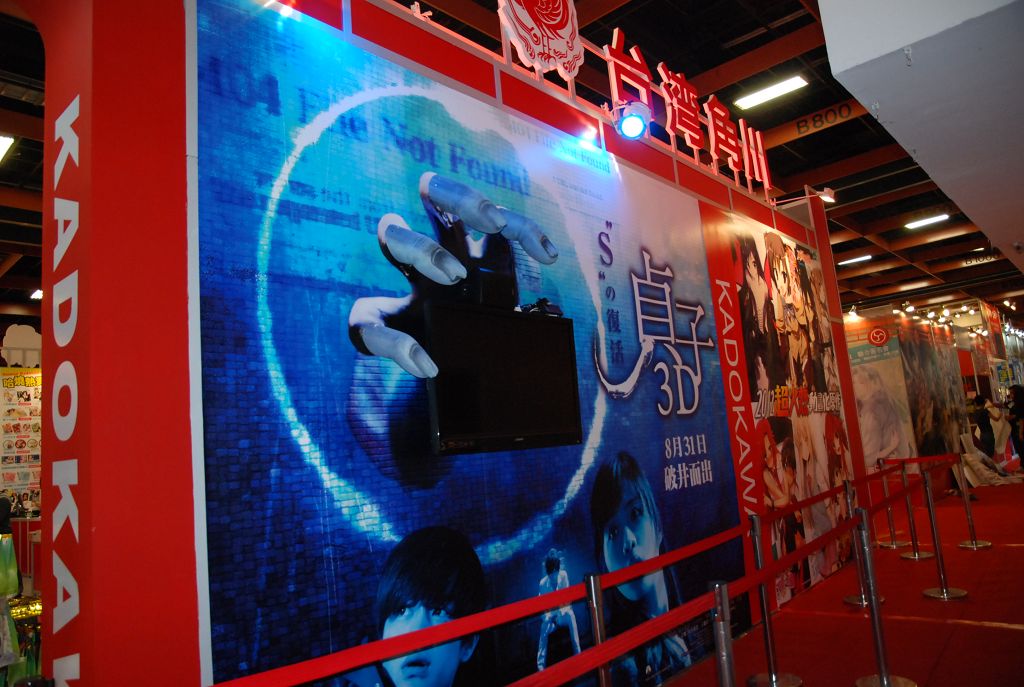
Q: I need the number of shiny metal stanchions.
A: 9